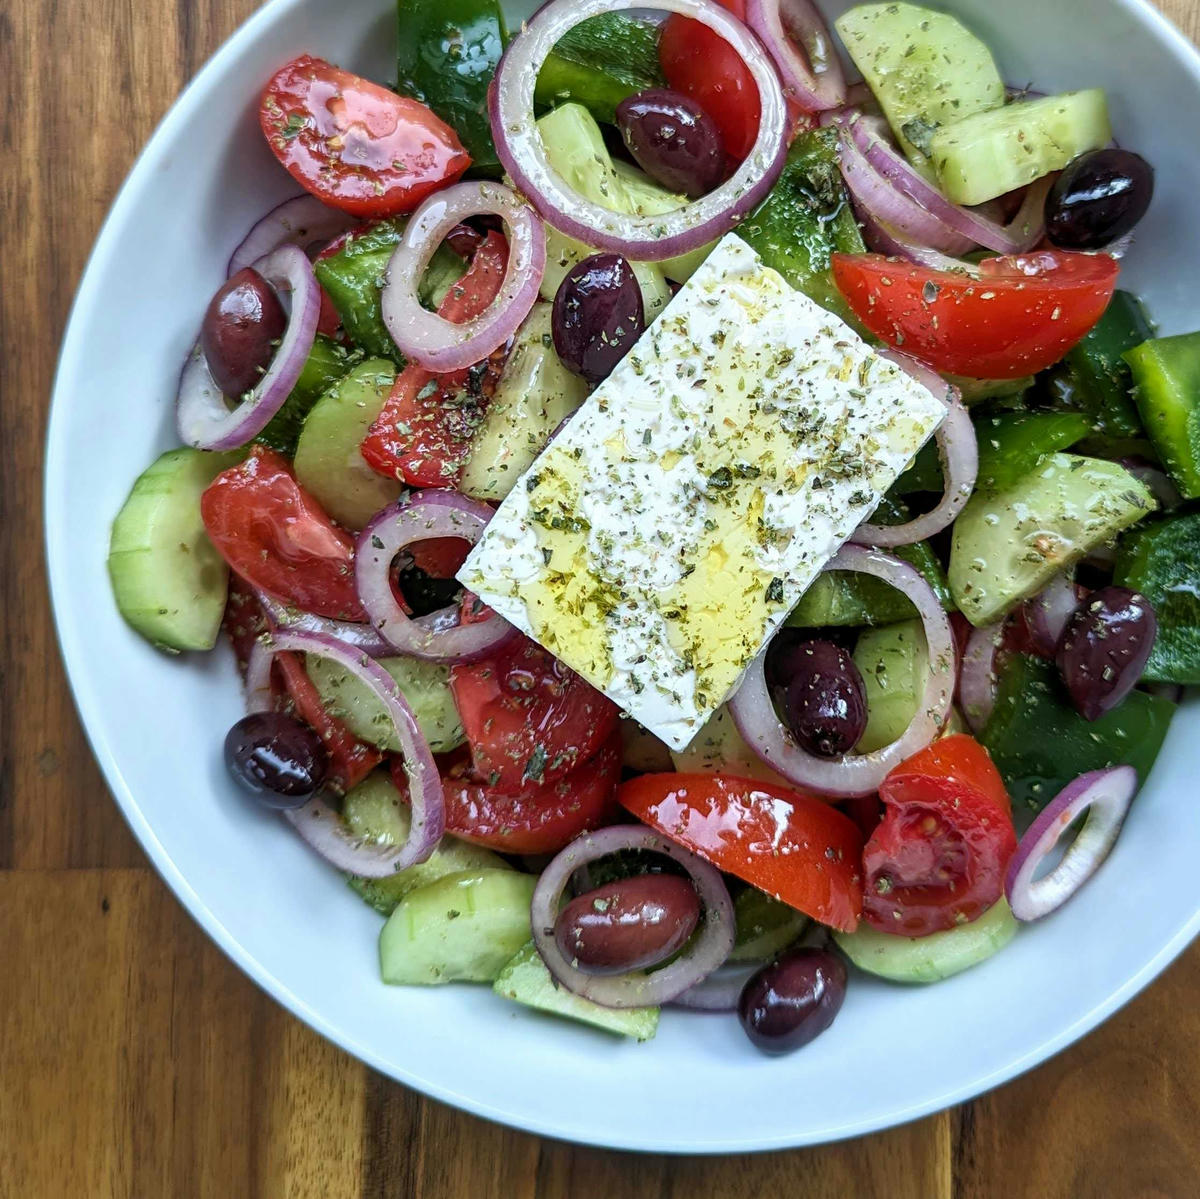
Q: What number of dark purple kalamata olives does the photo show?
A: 9